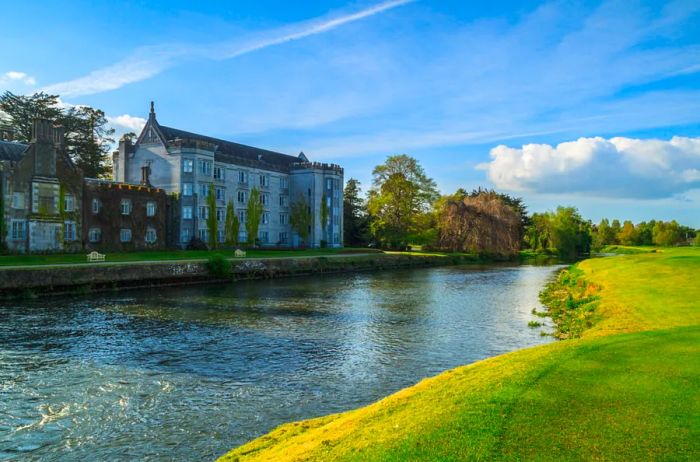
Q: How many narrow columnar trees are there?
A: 5